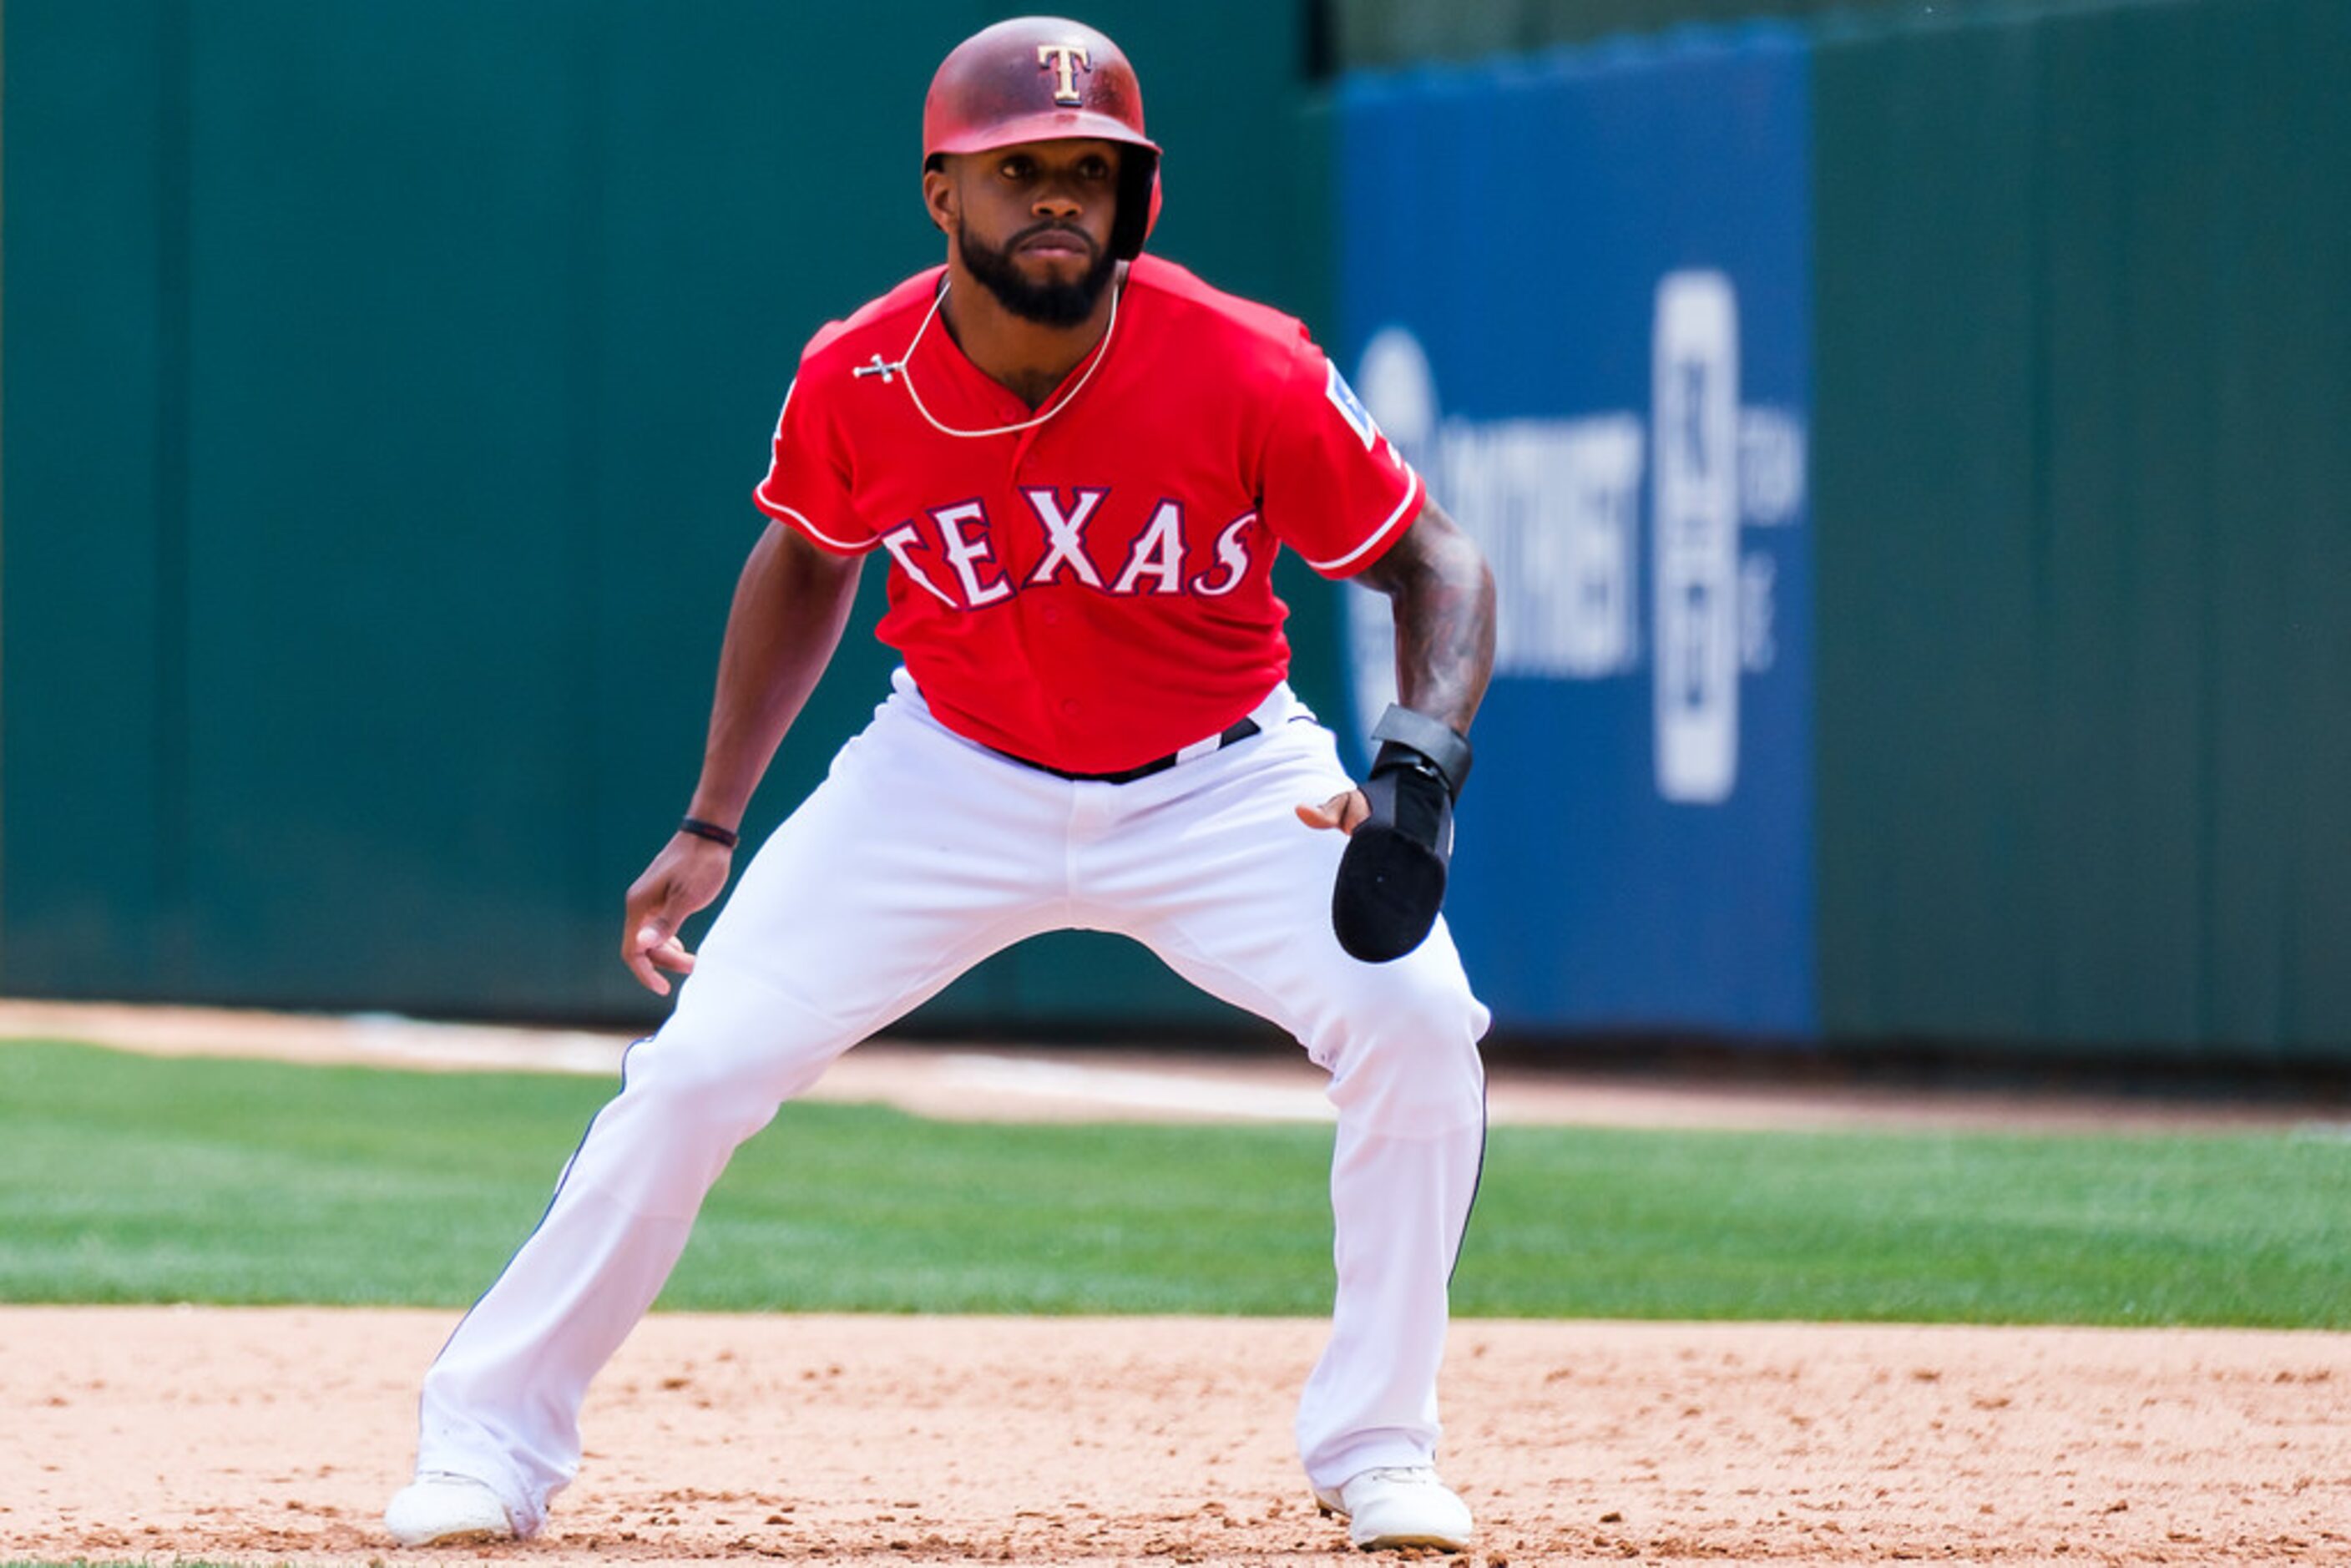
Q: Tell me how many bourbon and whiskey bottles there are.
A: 0